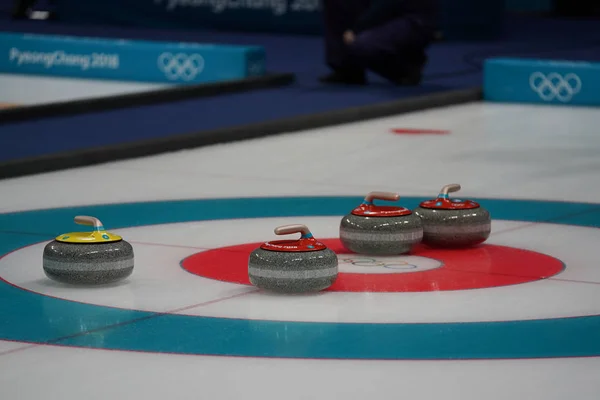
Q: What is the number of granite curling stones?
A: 4